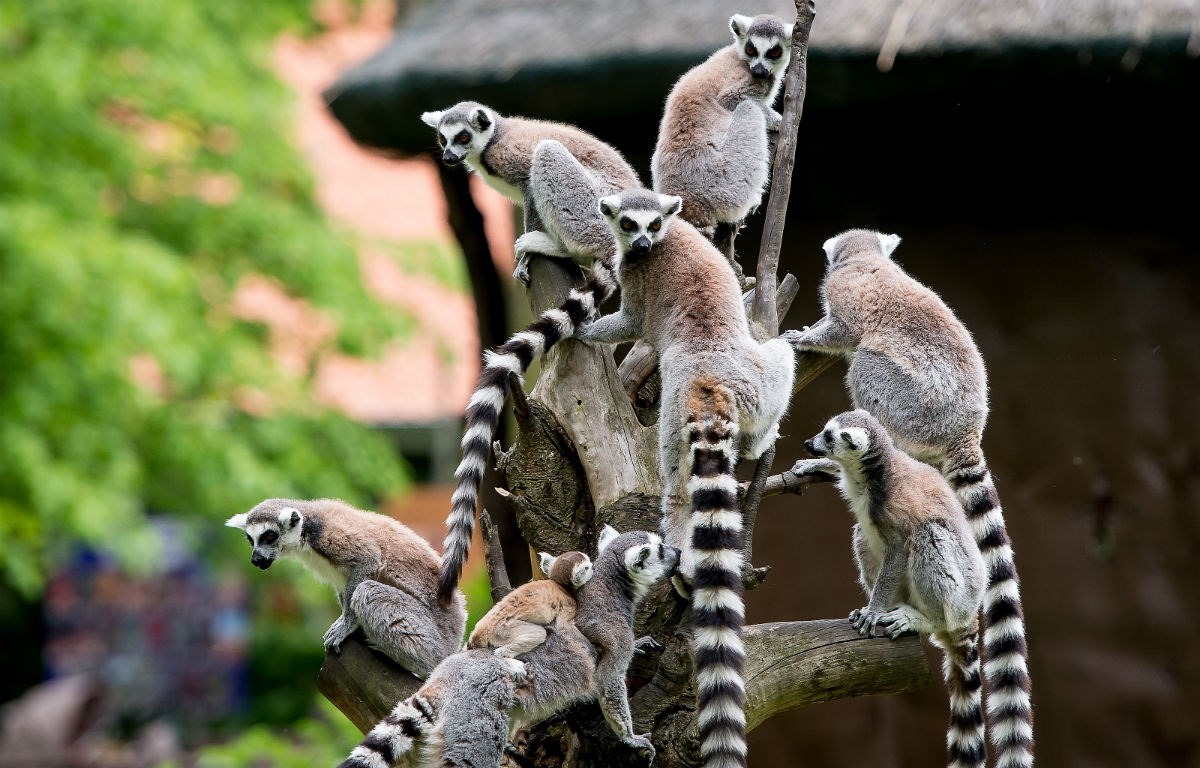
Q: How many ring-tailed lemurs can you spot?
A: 8